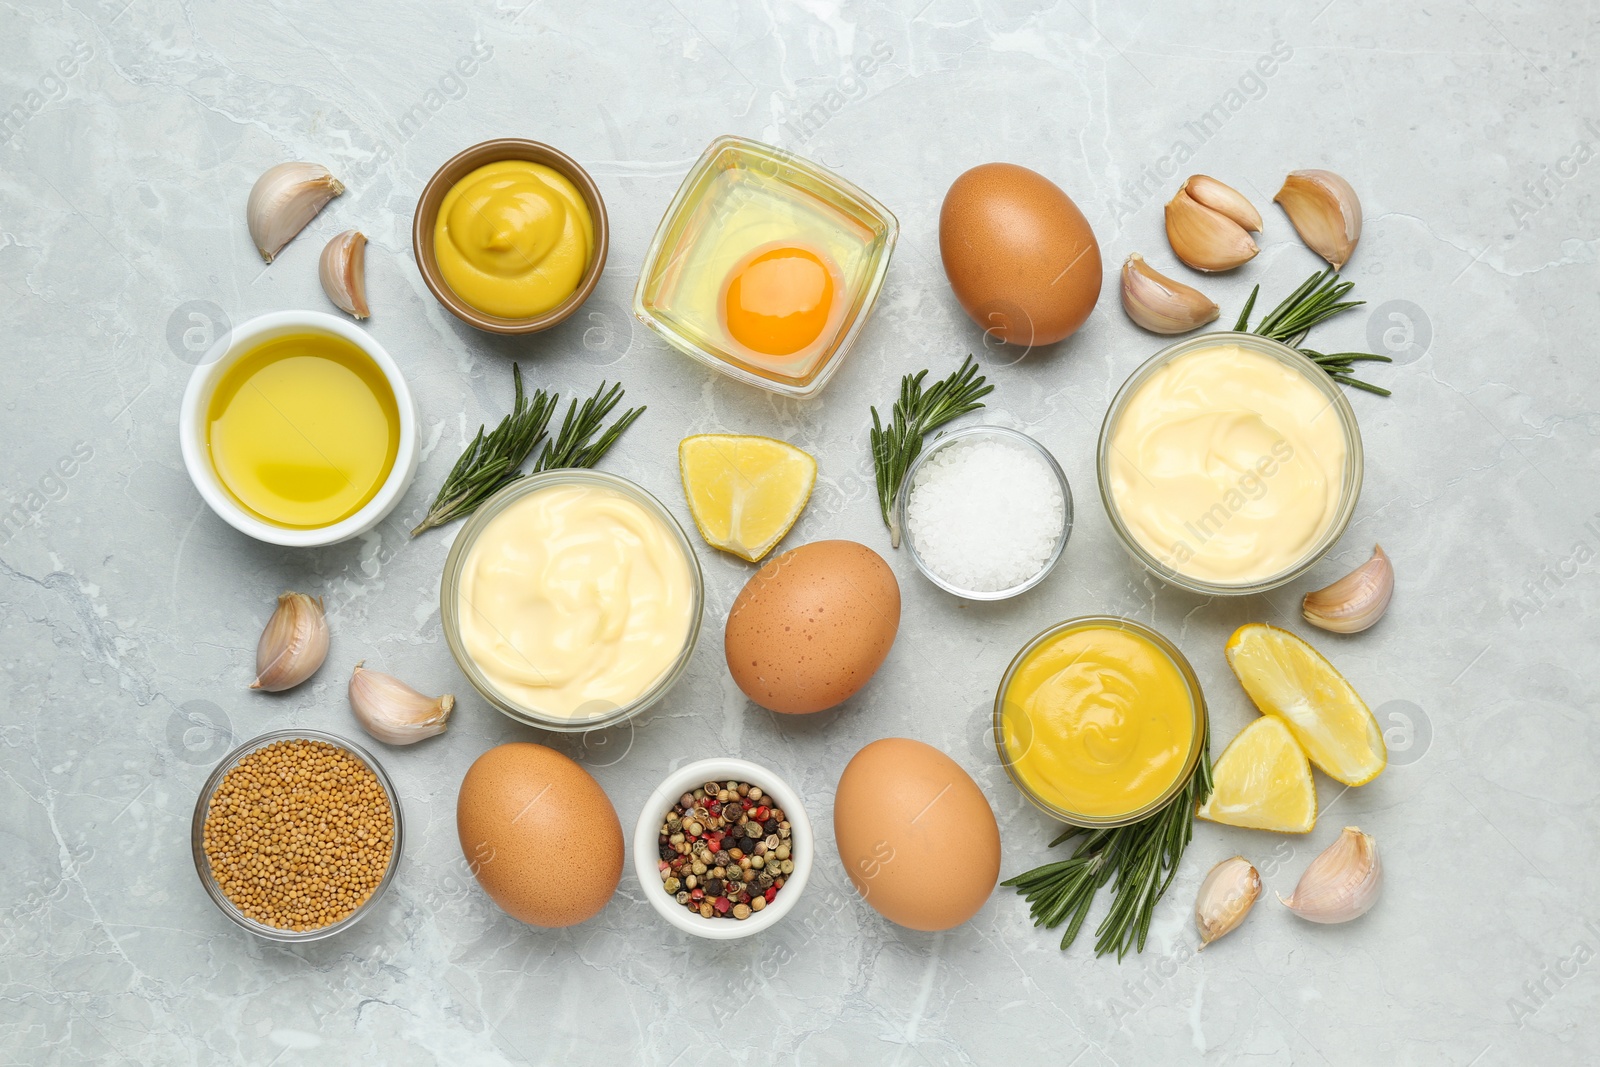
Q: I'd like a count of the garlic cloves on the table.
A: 11